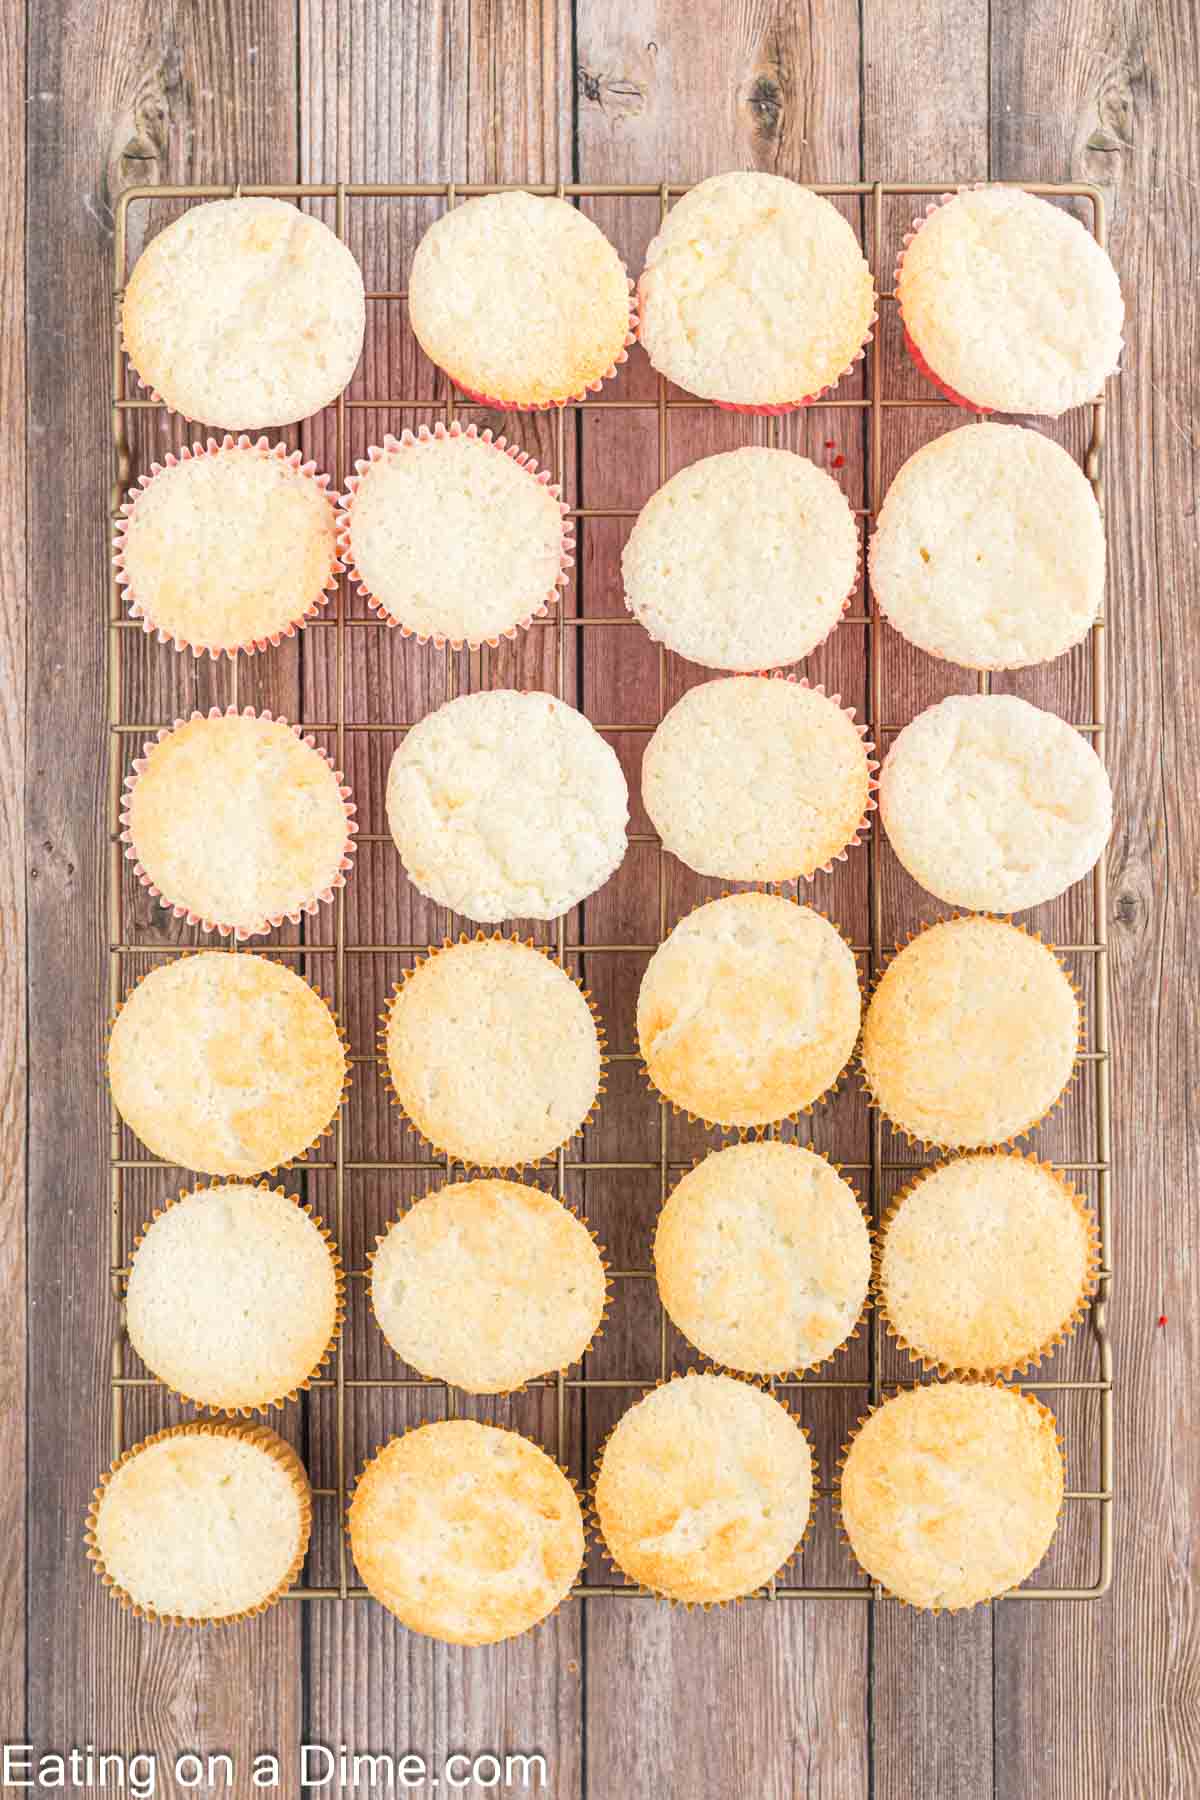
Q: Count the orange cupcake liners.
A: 12